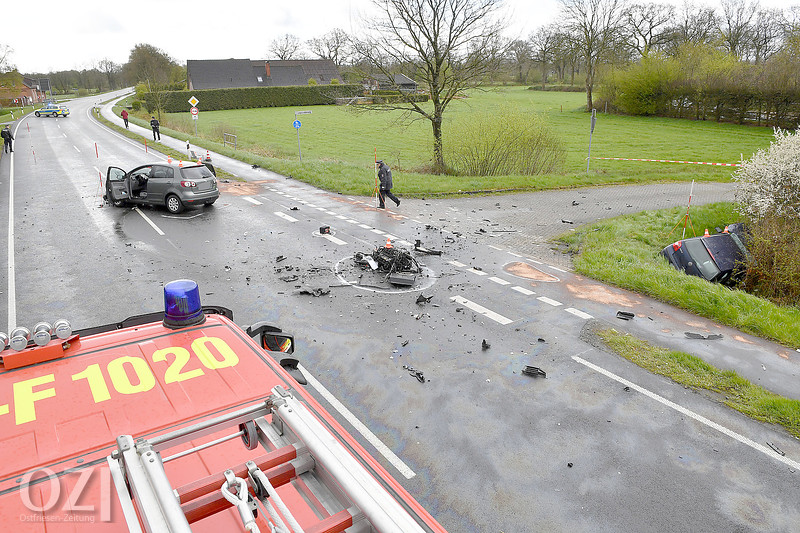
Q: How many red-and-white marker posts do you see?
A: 5